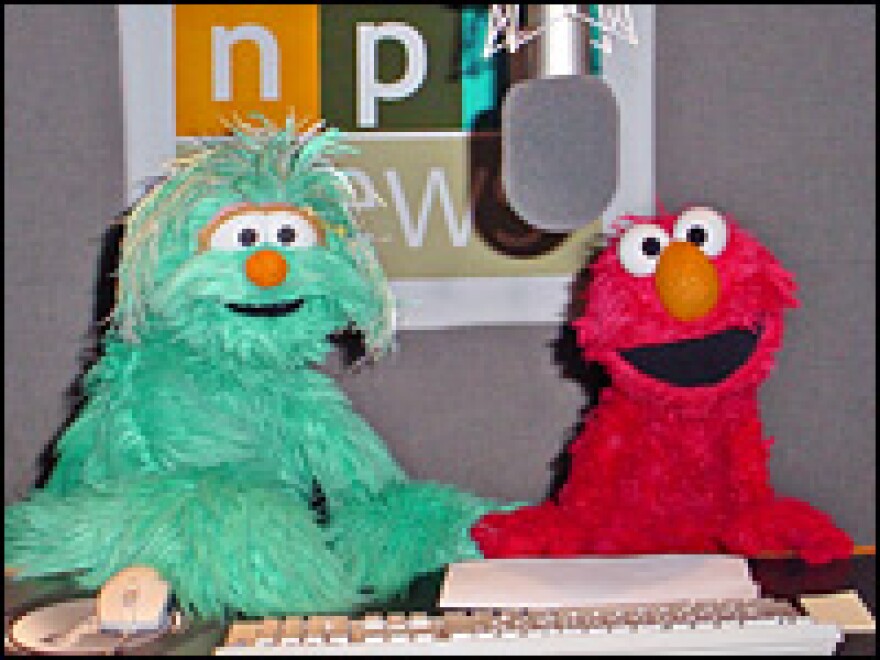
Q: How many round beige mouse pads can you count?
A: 1